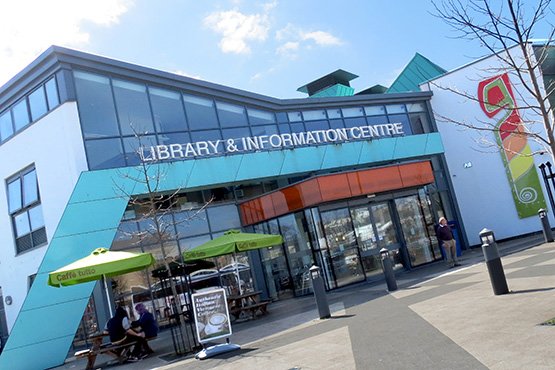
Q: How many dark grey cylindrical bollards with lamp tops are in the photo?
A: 4